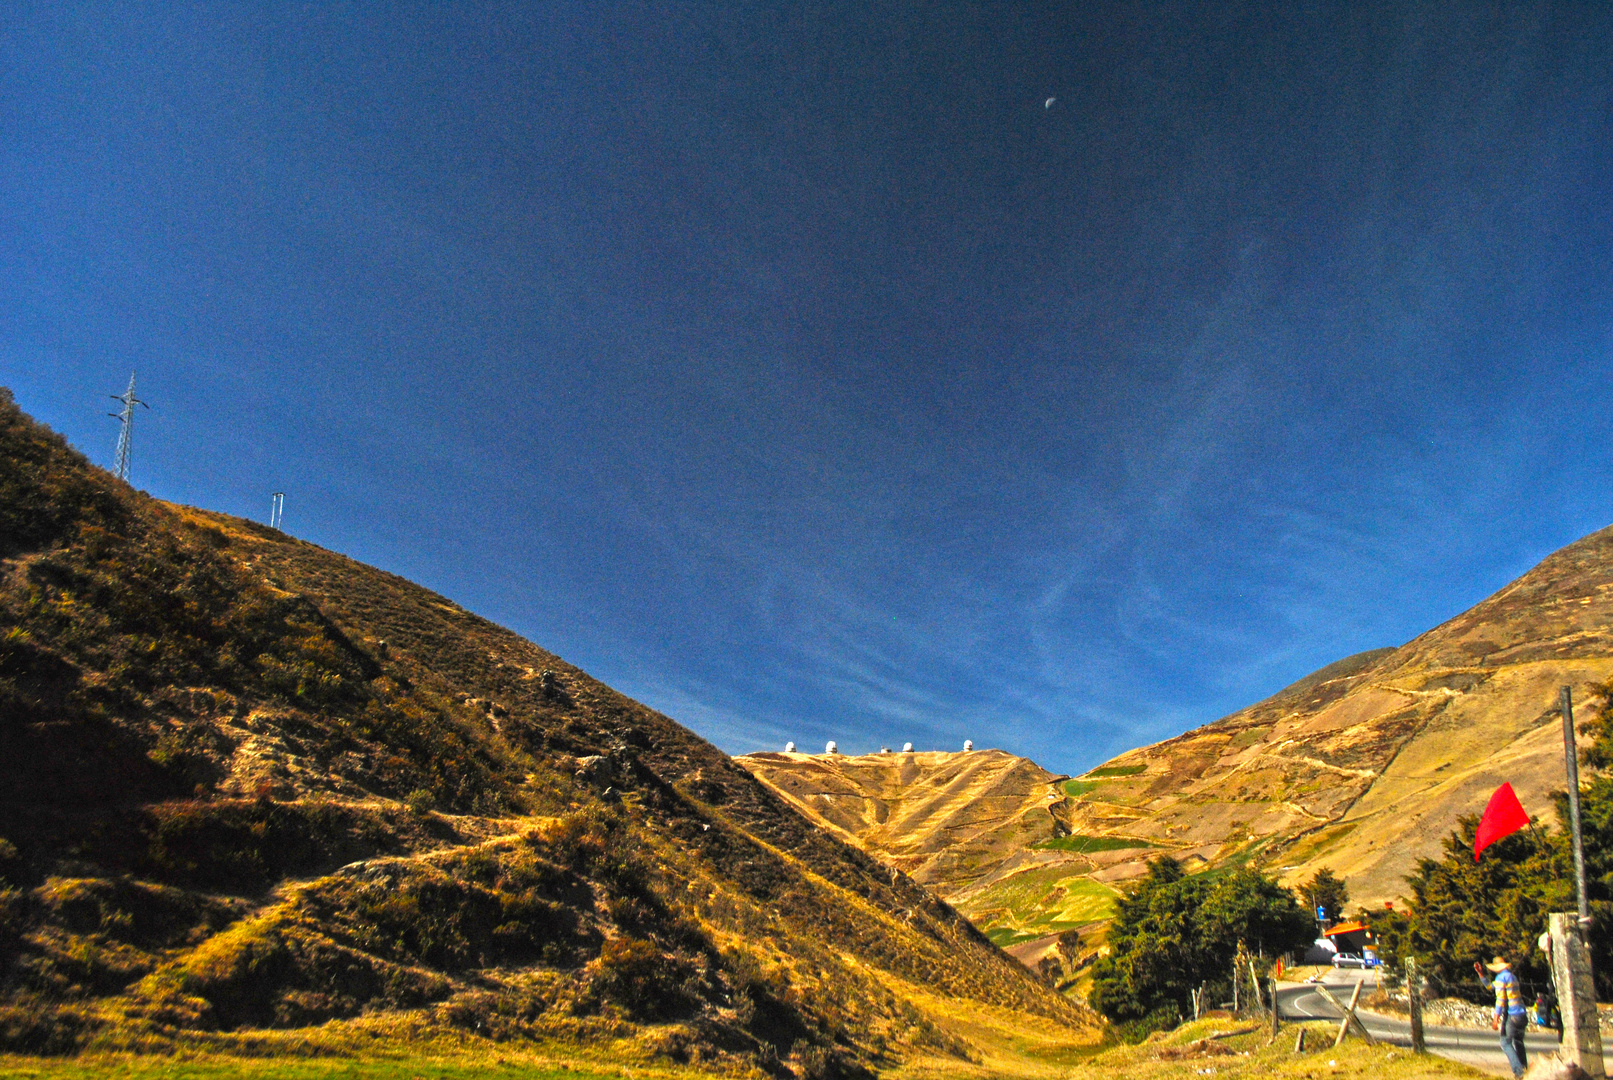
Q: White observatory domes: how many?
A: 4